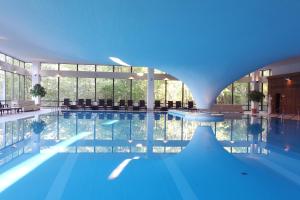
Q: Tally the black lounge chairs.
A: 12